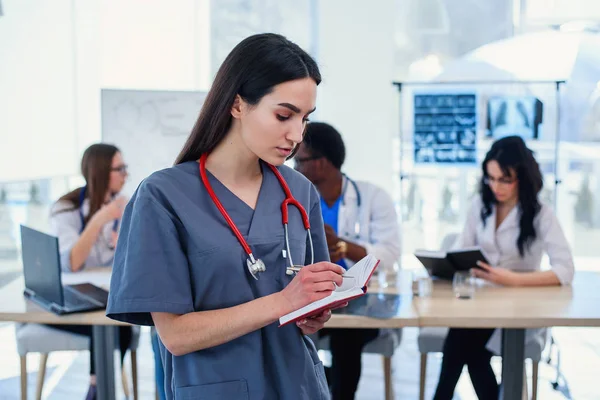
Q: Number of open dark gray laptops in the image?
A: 1